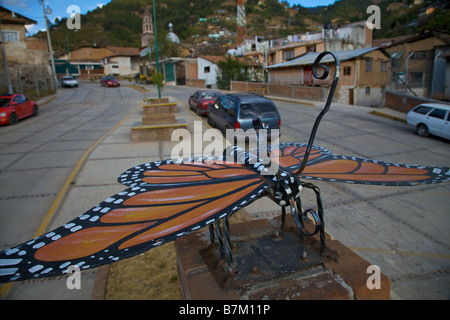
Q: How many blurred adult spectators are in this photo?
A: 0